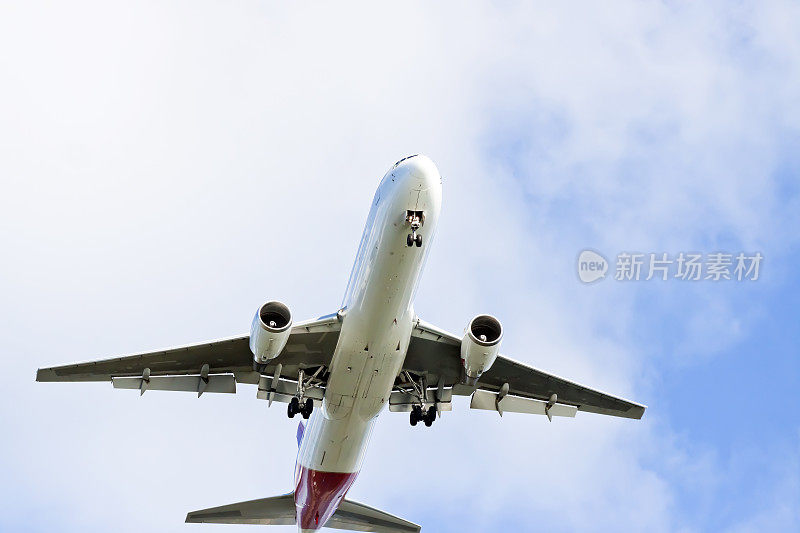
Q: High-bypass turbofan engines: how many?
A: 2